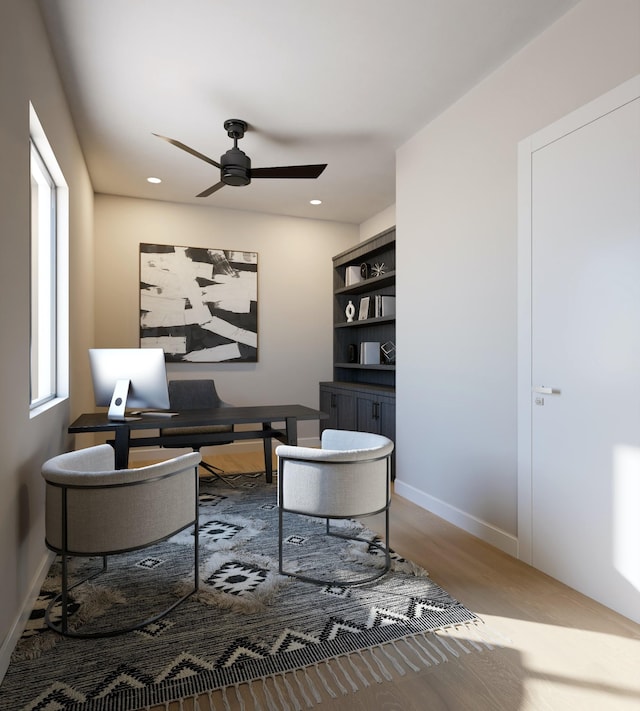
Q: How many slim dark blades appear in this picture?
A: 3